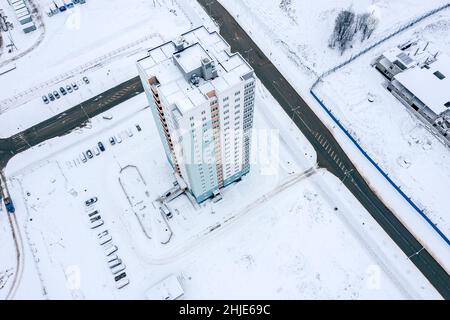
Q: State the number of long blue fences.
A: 1